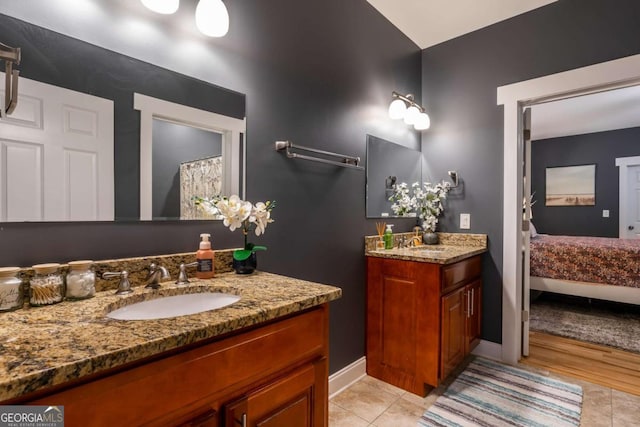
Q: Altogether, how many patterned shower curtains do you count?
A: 1